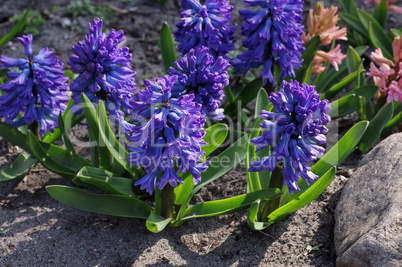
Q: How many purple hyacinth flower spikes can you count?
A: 7